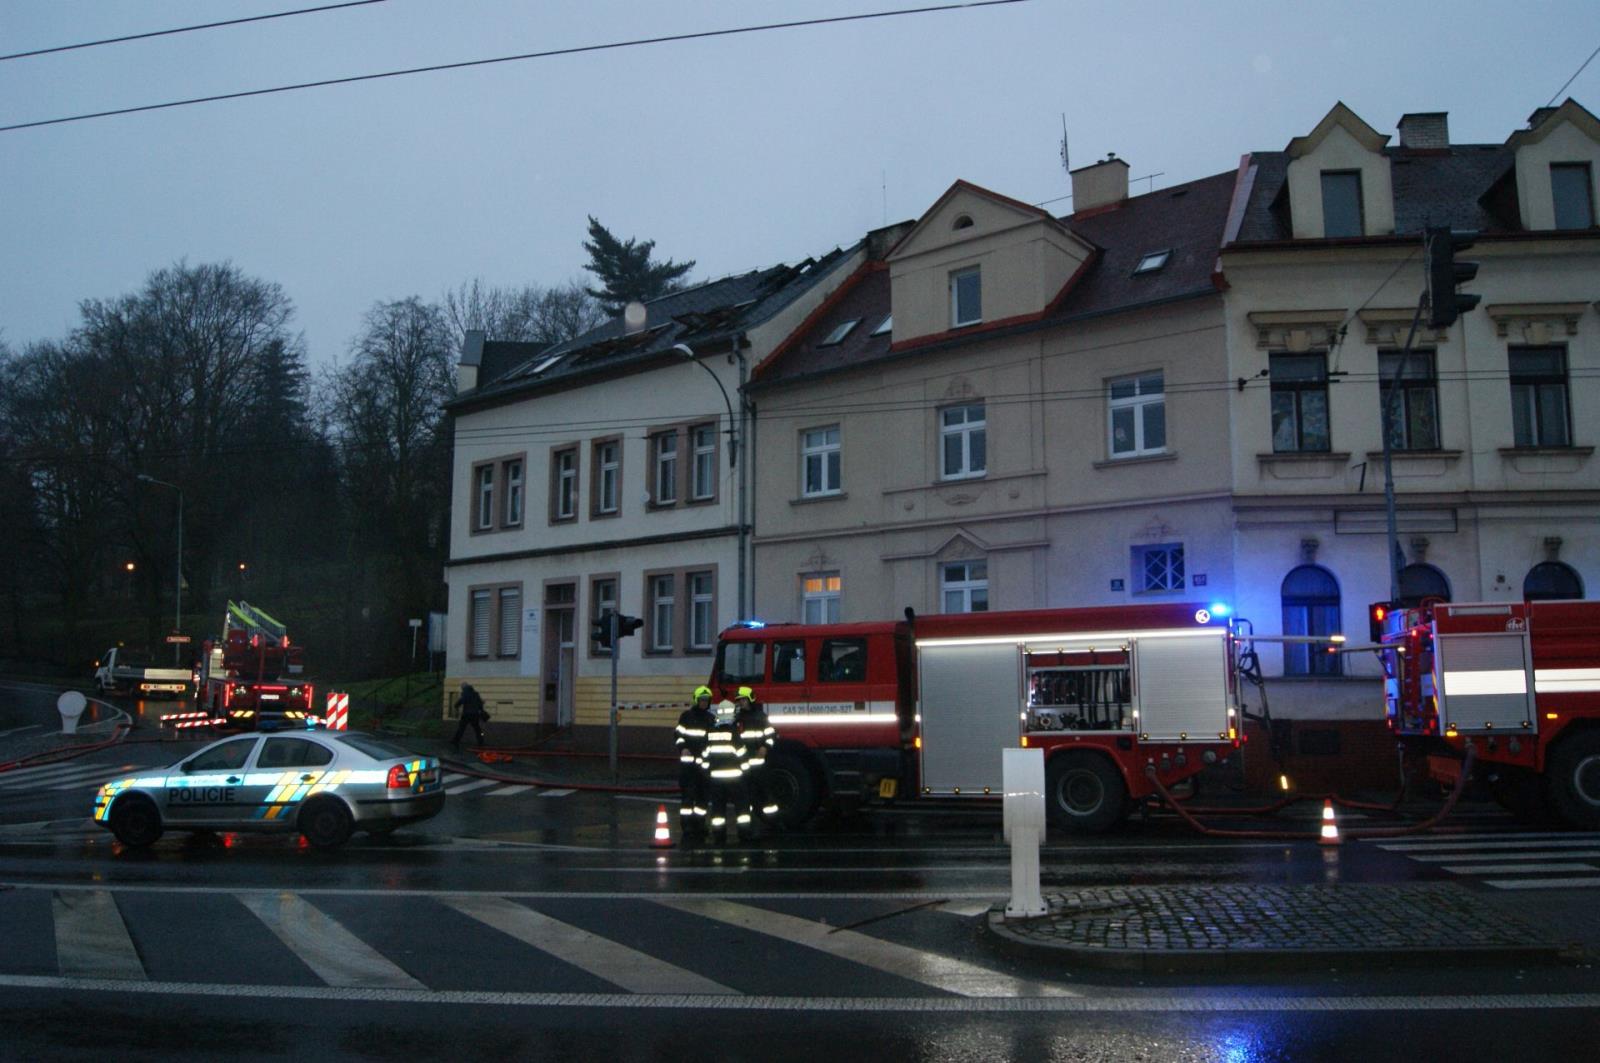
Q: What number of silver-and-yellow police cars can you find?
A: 1